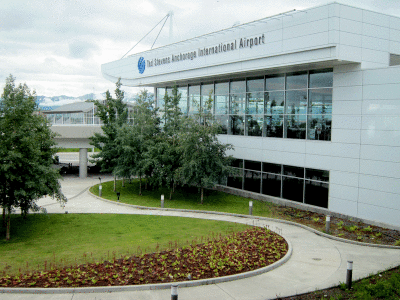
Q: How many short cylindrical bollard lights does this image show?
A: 6